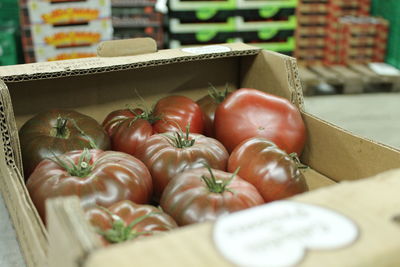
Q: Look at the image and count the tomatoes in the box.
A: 10